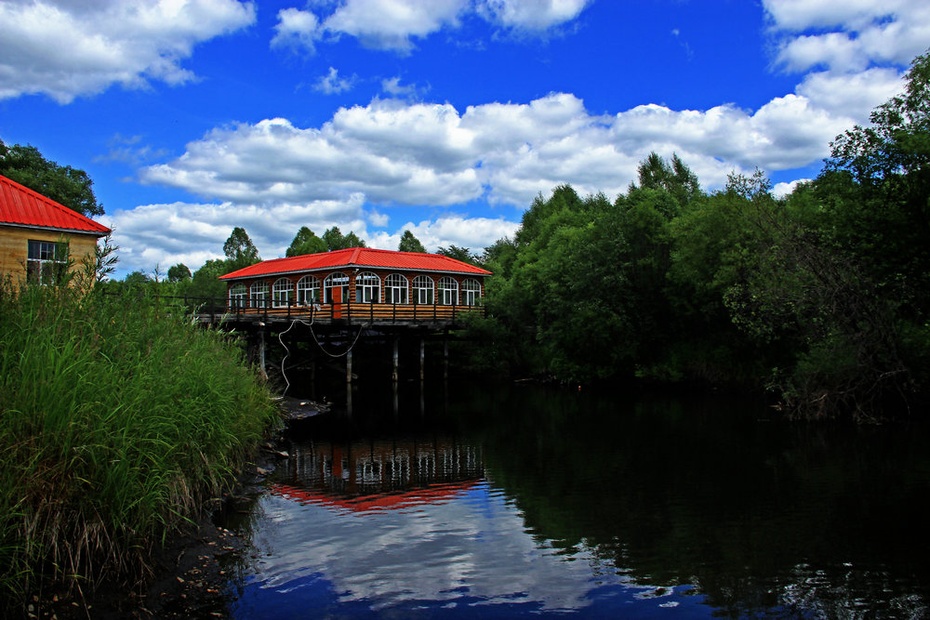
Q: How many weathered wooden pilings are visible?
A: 5